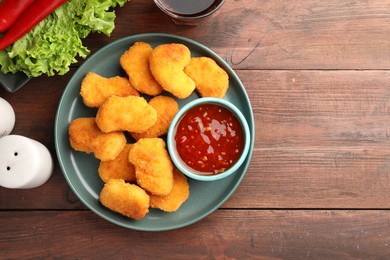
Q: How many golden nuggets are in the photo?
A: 11